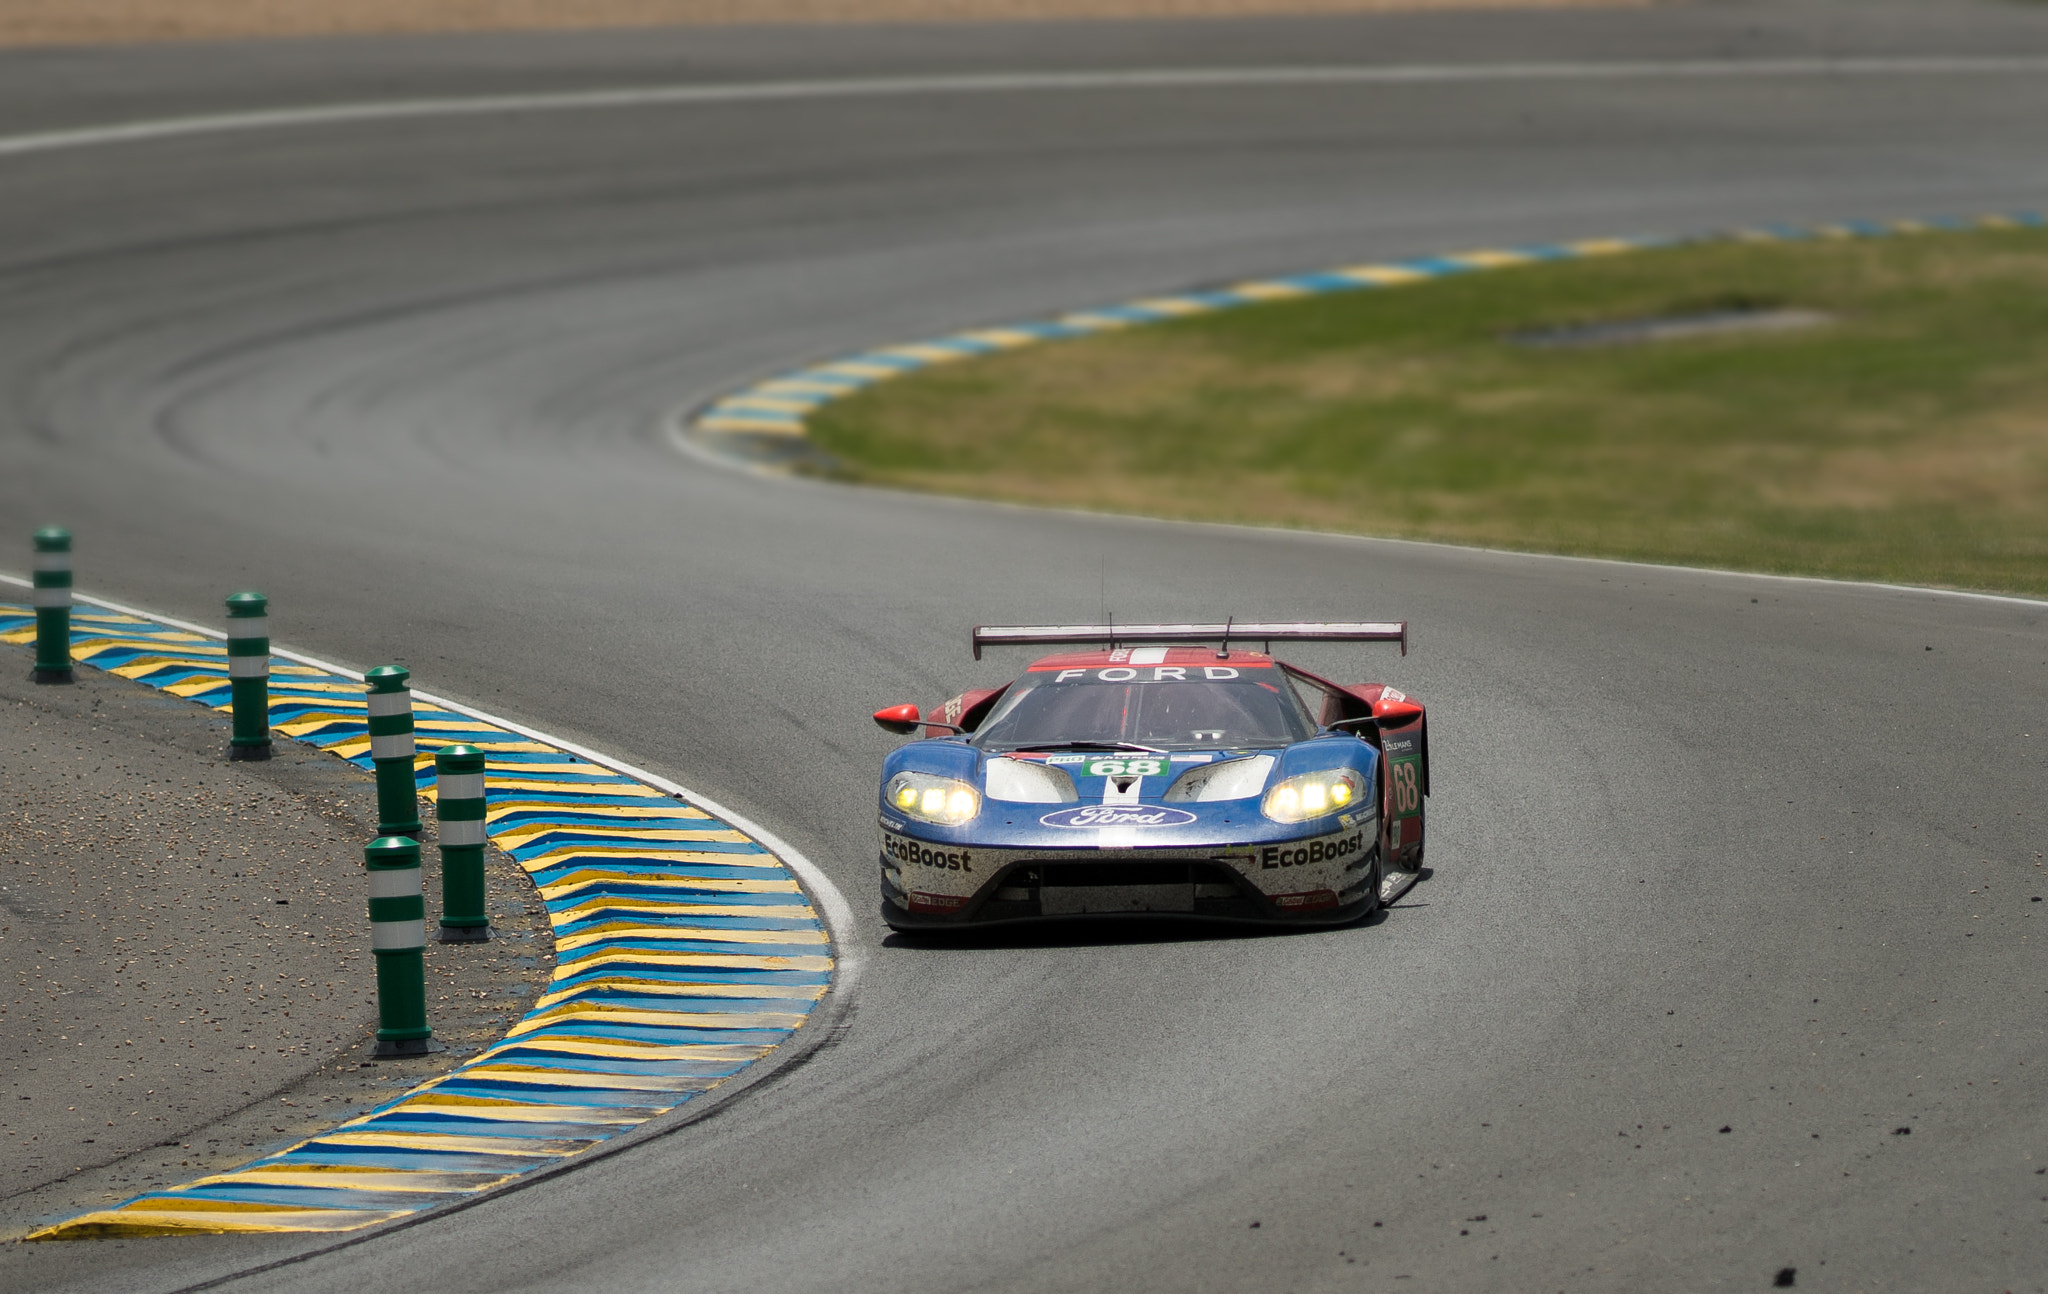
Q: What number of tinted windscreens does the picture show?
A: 1